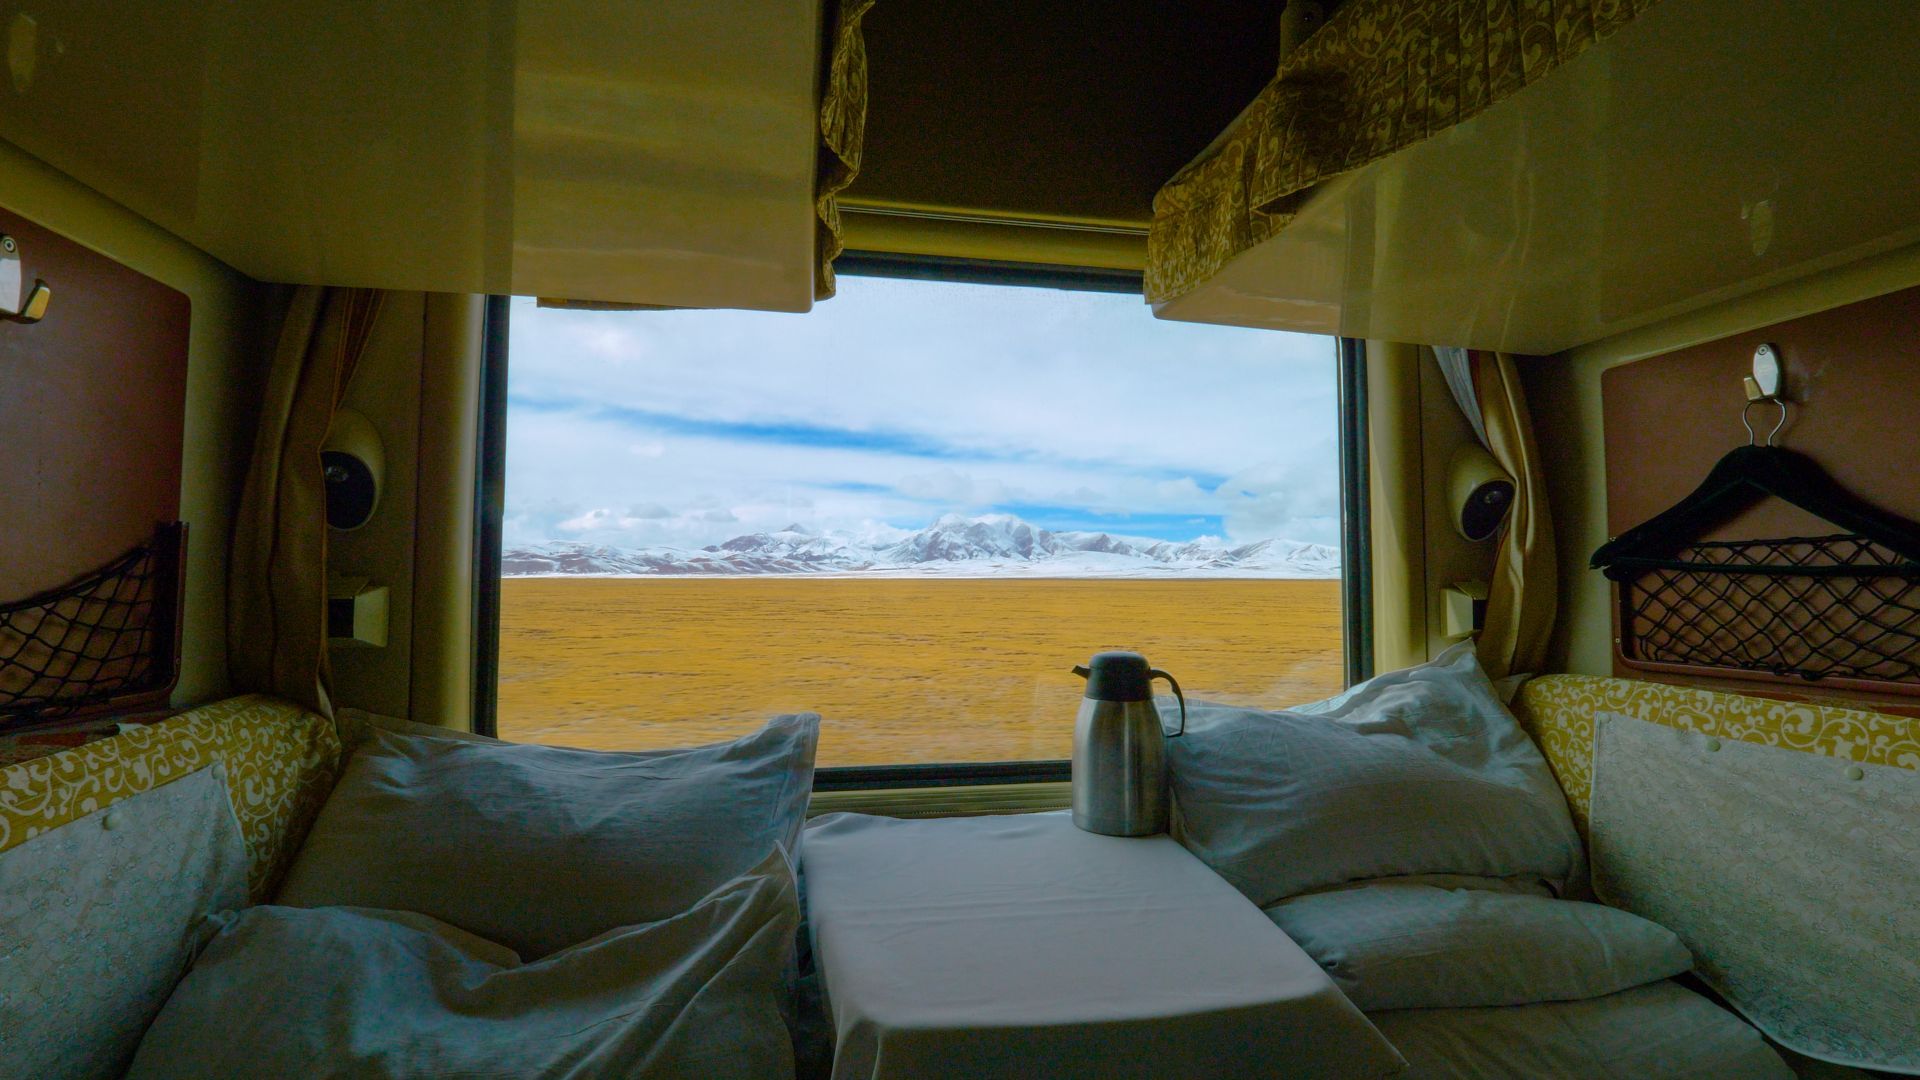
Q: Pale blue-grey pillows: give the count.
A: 4